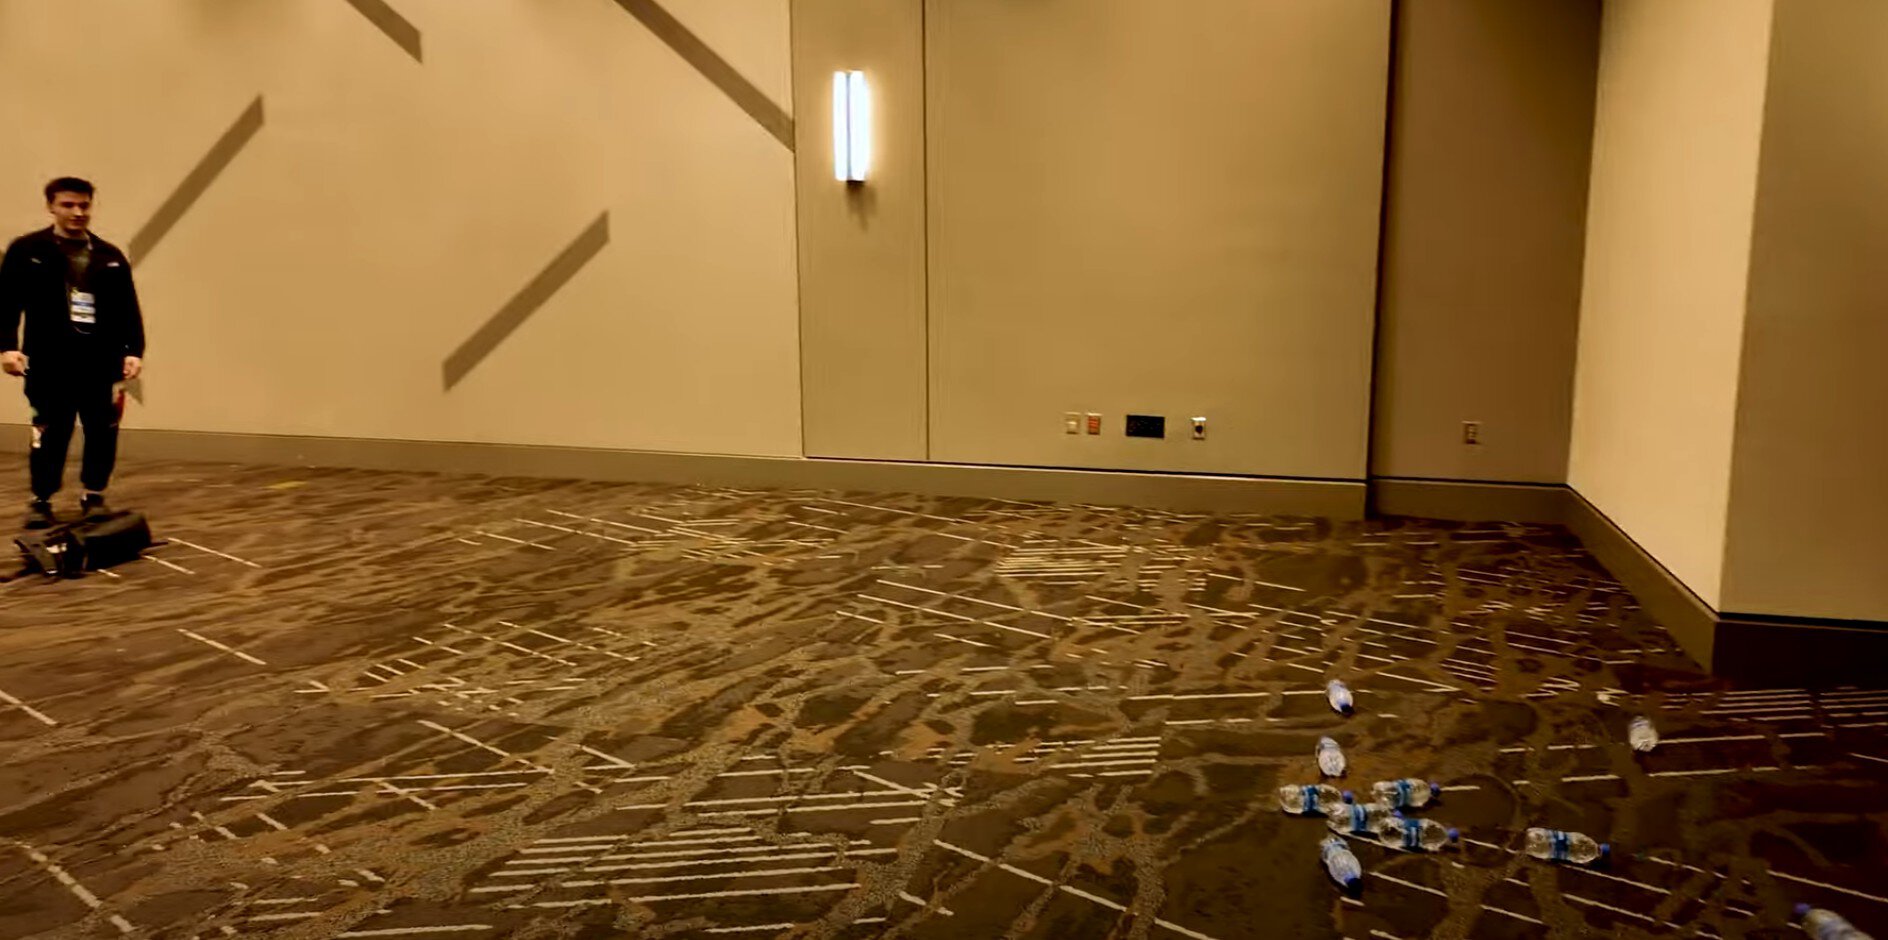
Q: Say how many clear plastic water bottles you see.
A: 10